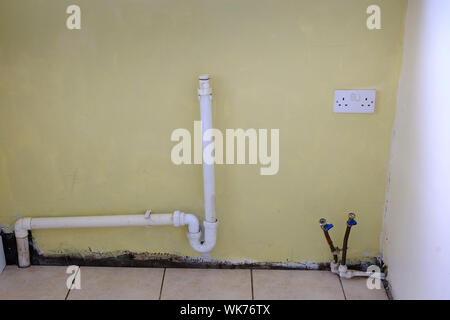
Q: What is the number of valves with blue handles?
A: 2